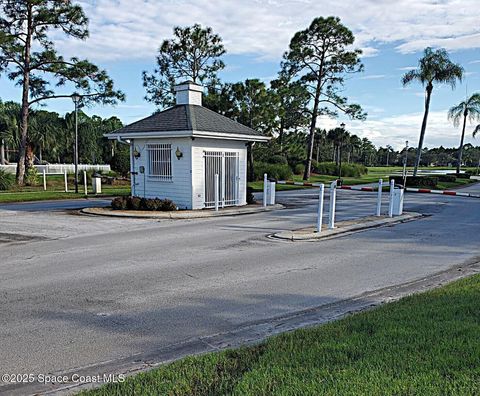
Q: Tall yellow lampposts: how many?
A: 0